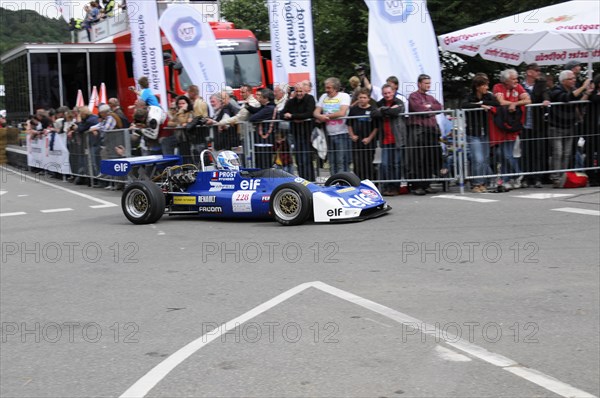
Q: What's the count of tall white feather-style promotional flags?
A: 4